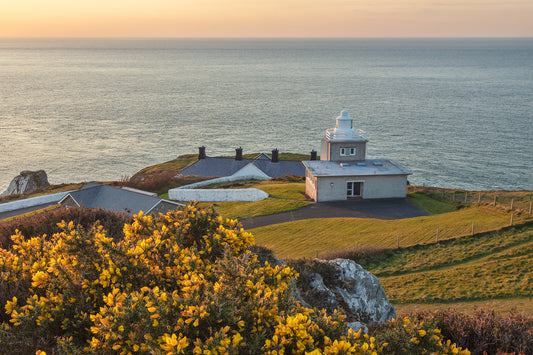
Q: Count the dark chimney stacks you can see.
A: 4